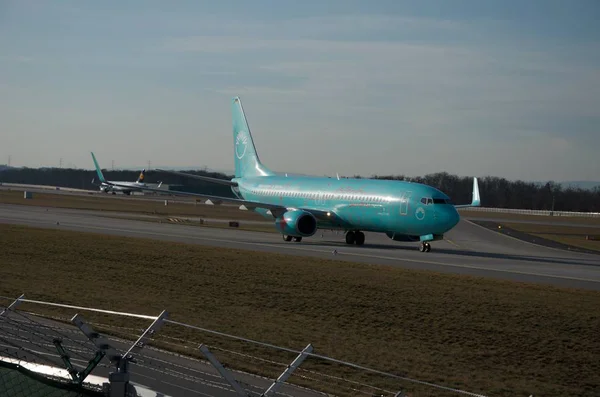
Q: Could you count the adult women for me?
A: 0